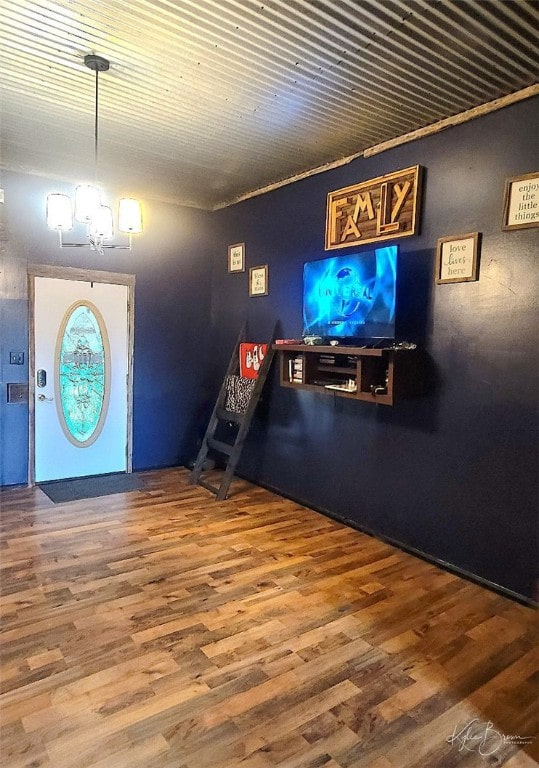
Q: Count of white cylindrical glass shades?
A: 4